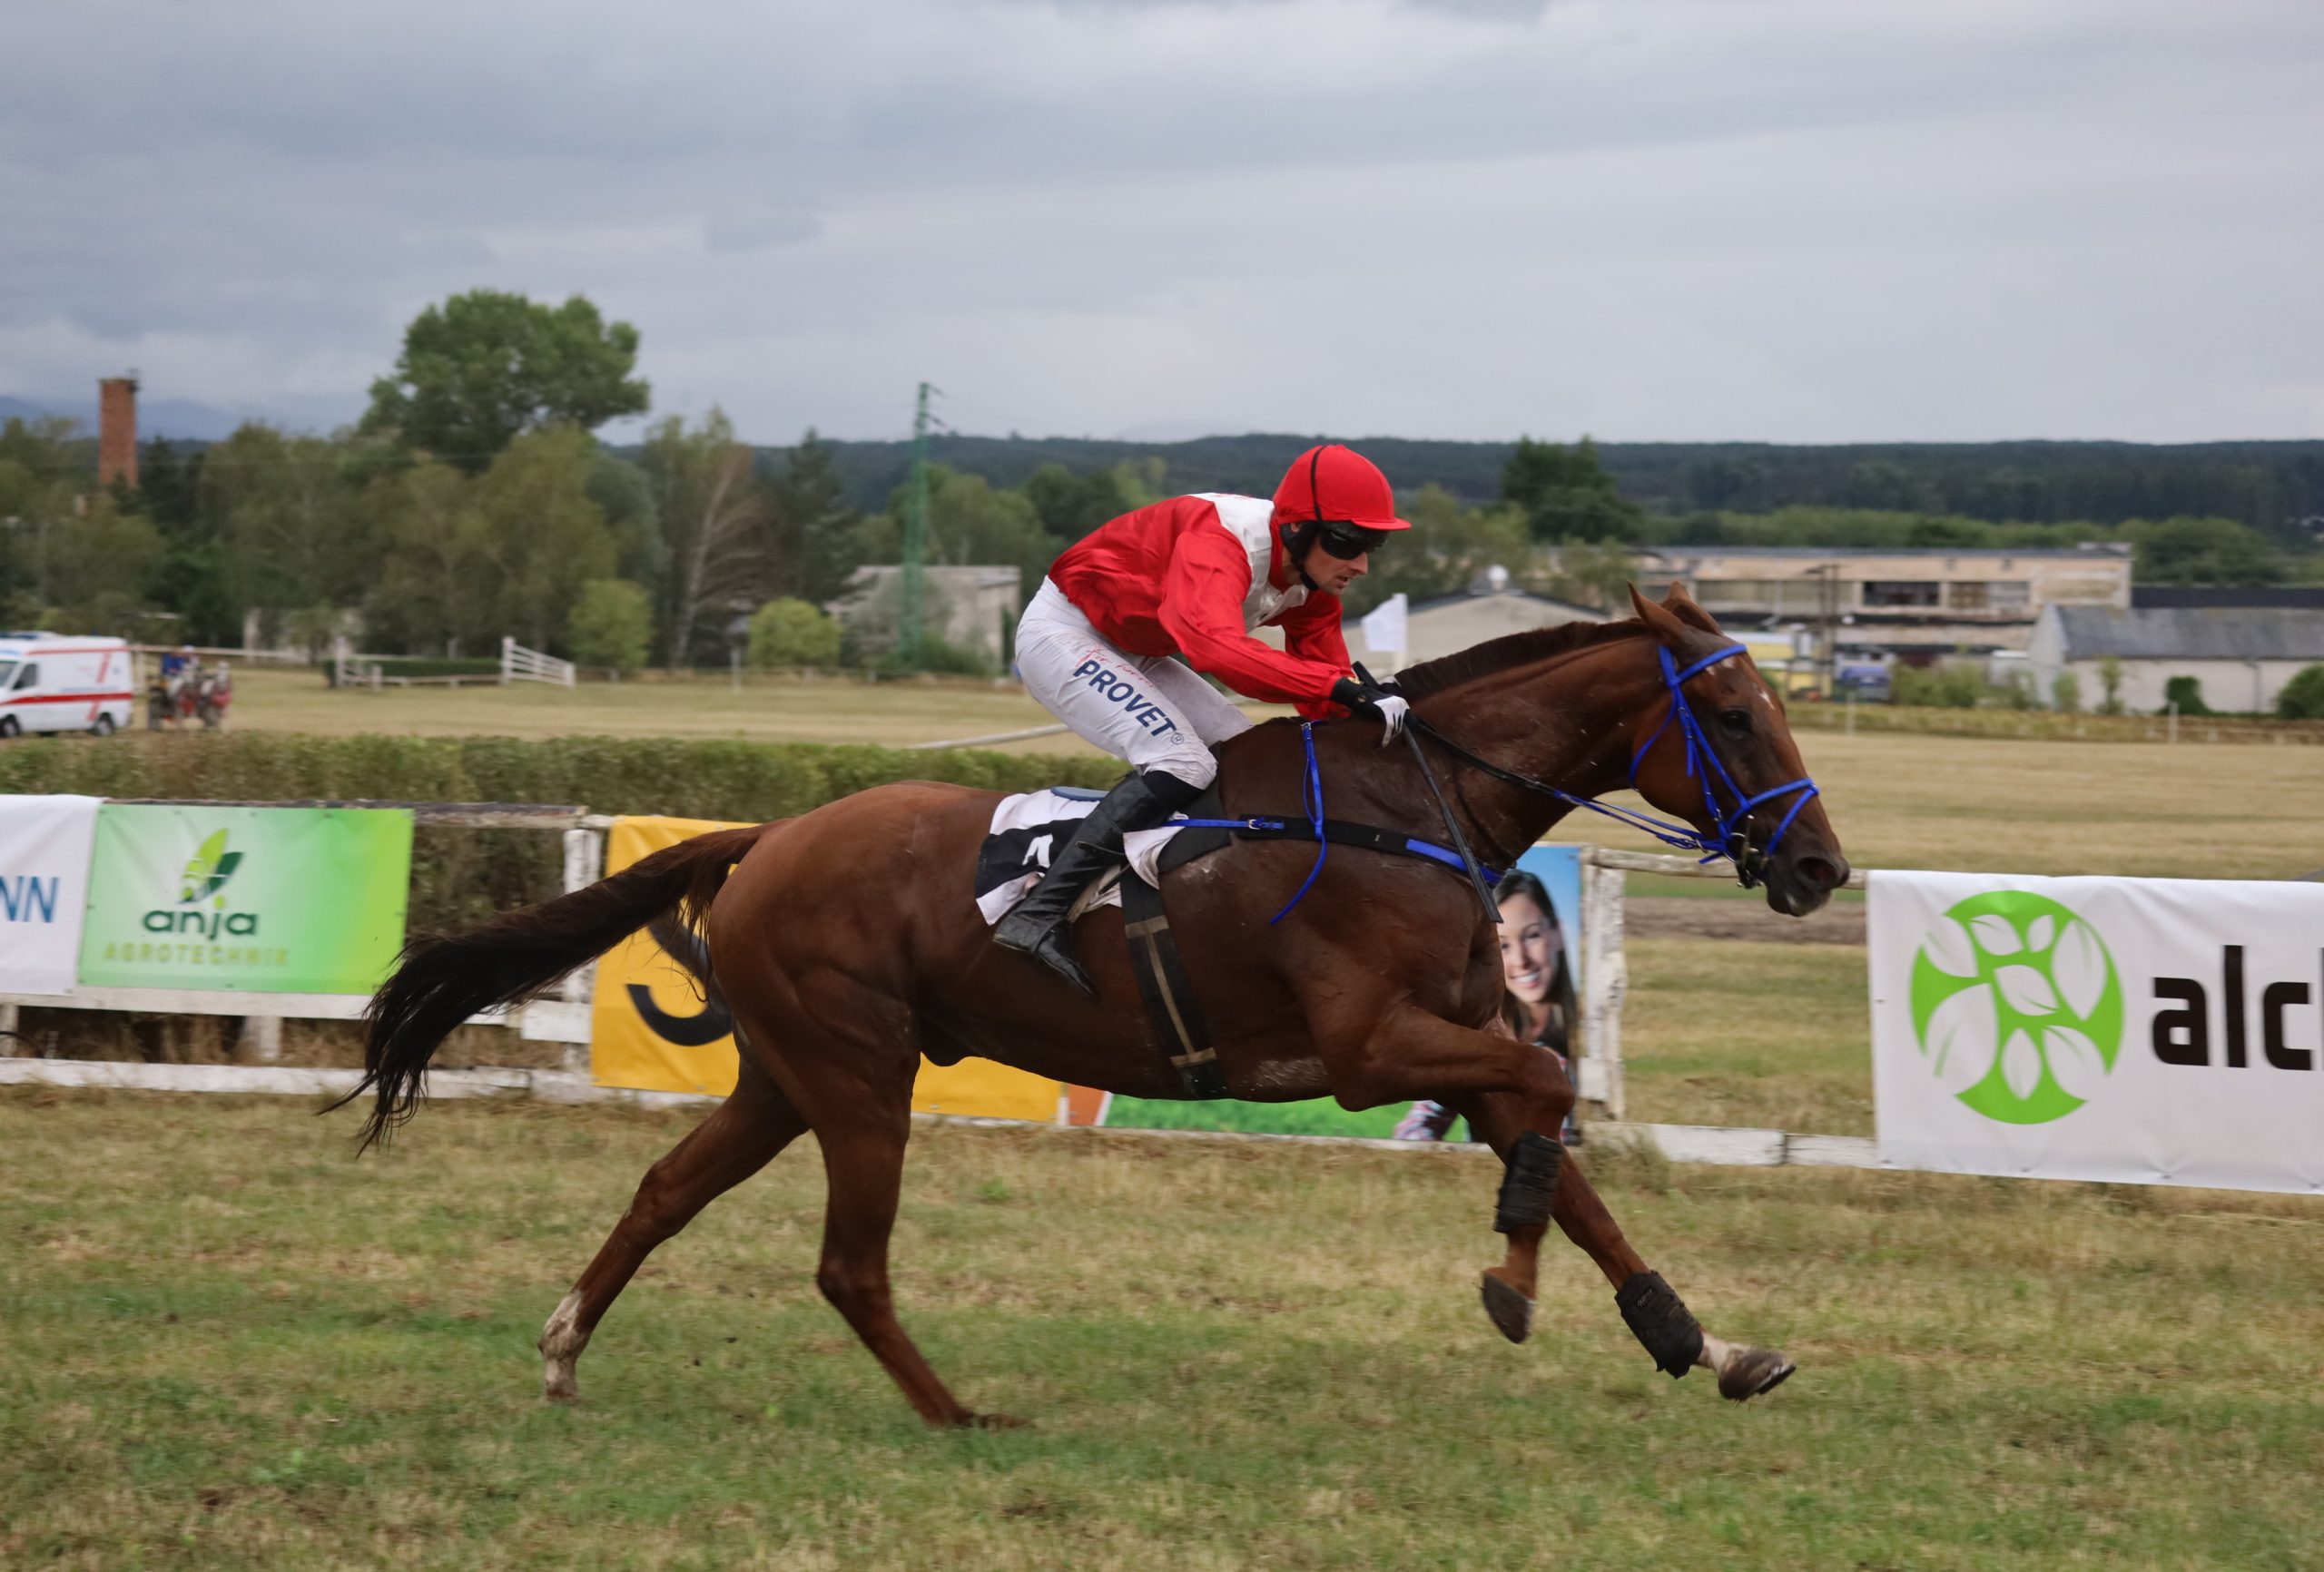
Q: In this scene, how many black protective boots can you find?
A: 2